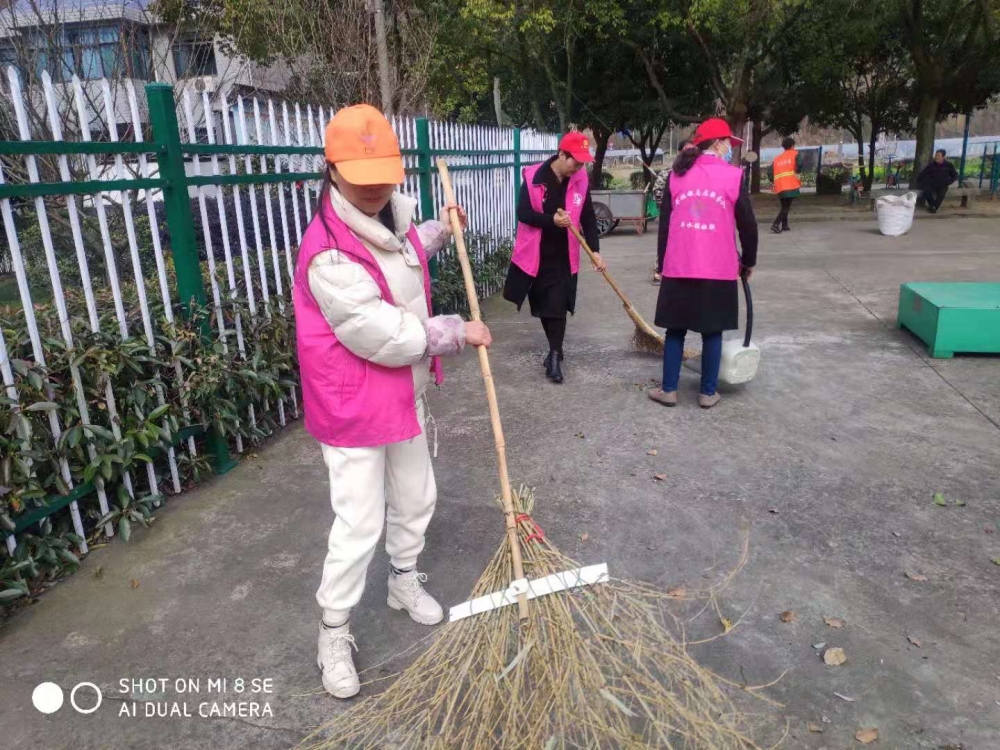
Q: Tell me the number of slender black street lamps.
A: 0